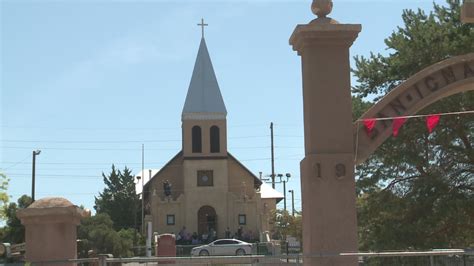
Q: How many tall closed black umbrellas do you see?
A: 0